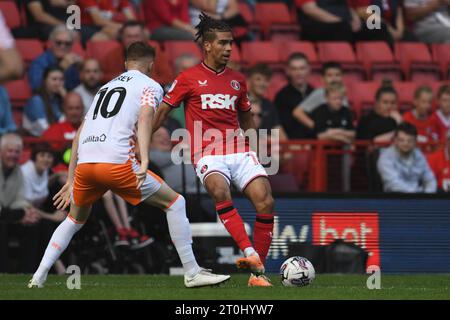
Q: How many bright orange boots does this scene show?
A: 2